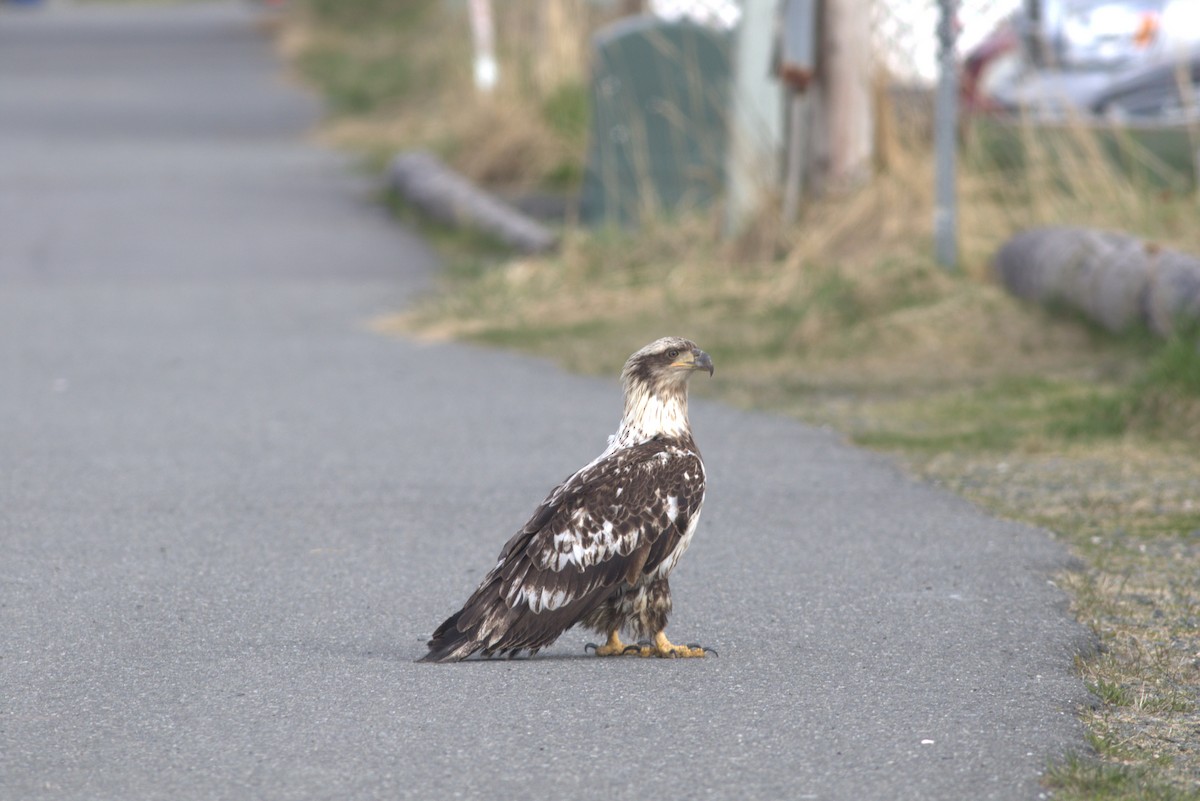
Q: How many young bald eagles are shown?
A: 1